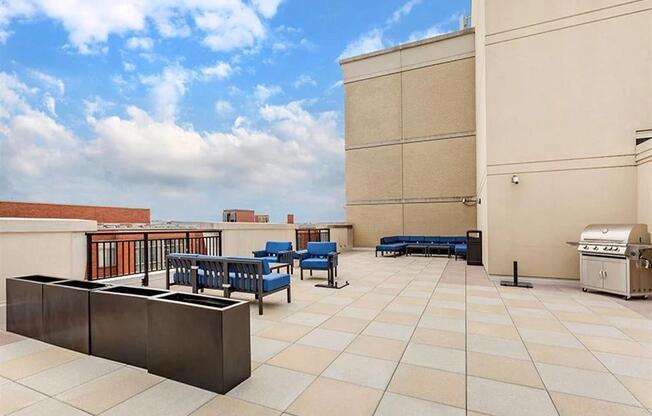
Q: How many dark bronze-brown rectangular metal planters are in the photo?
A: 4